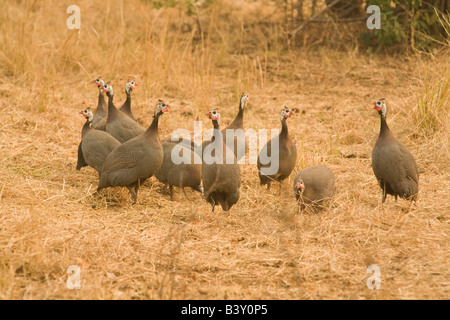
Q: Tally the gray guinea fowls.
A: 11